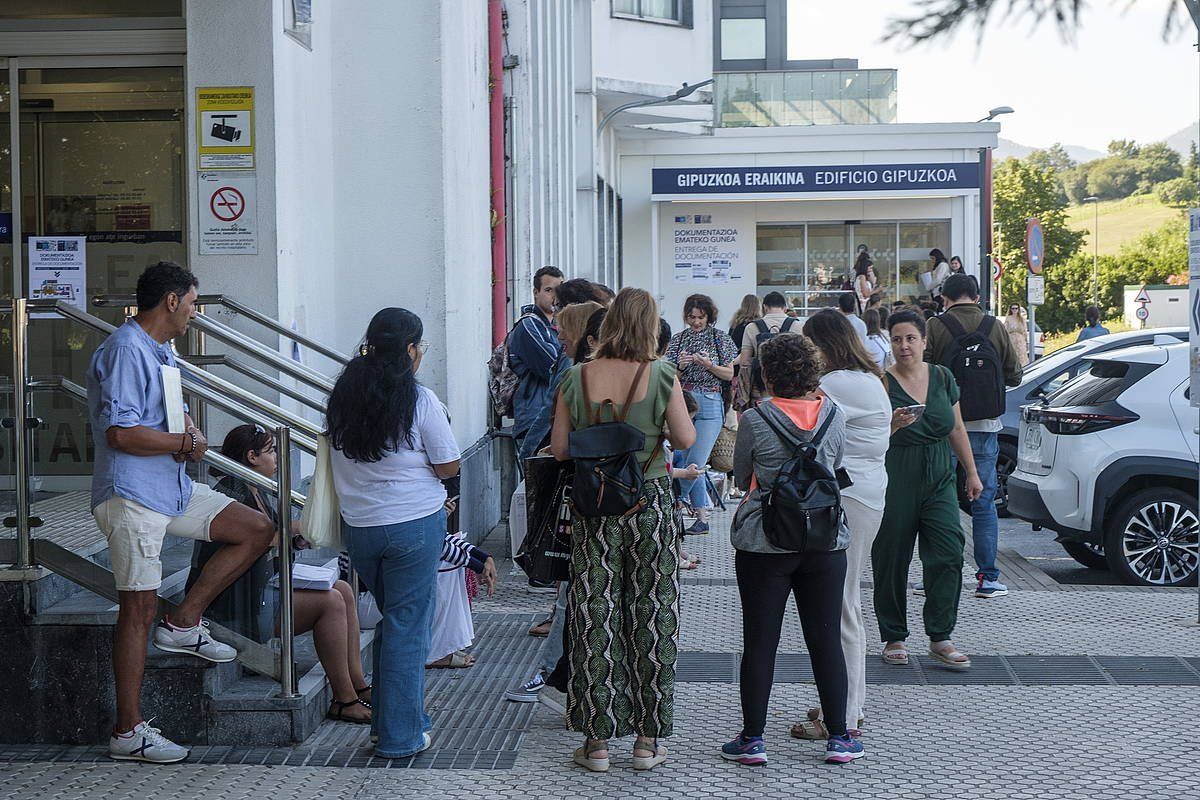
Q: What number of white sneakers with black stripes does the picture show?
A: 2